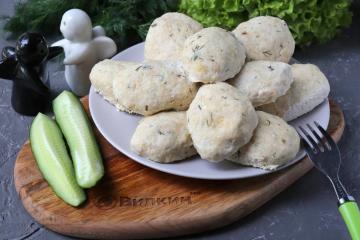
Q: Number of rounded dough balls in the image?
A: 10